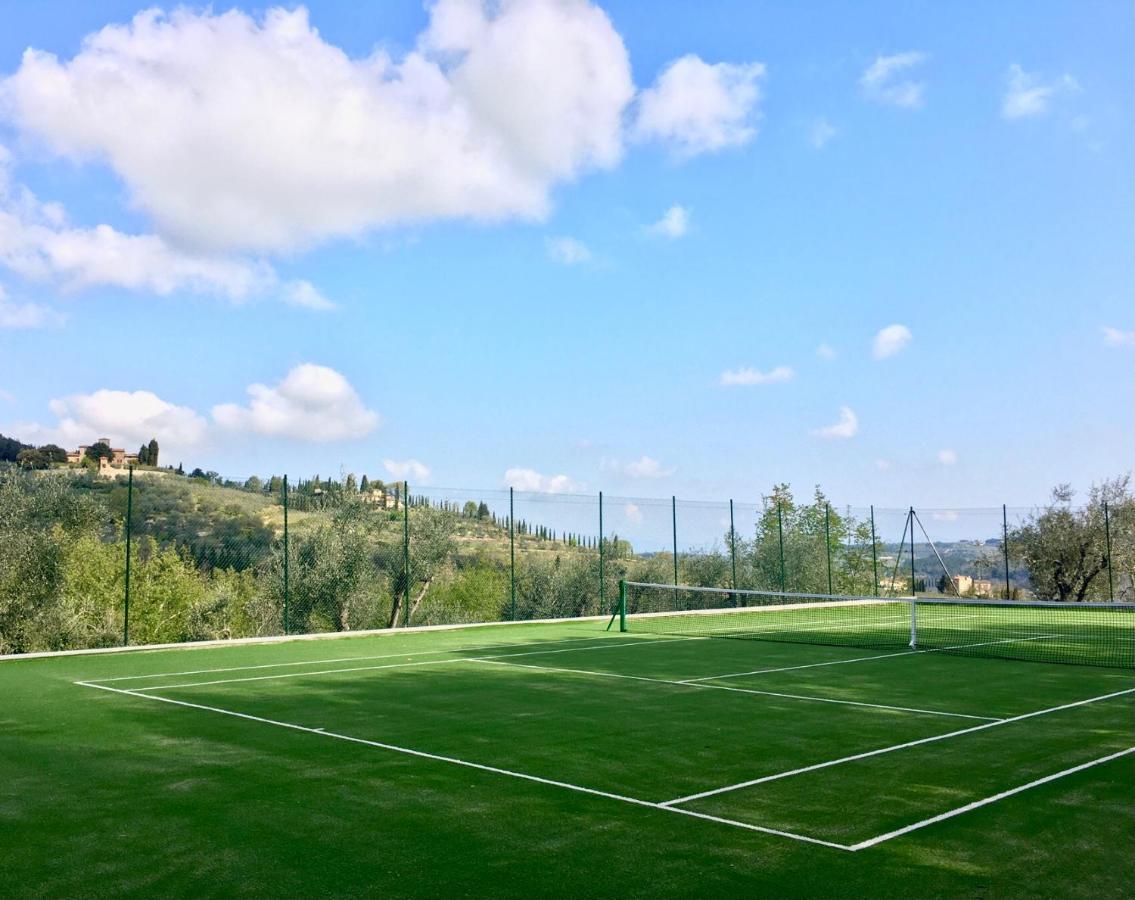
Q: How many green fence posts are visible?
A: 13